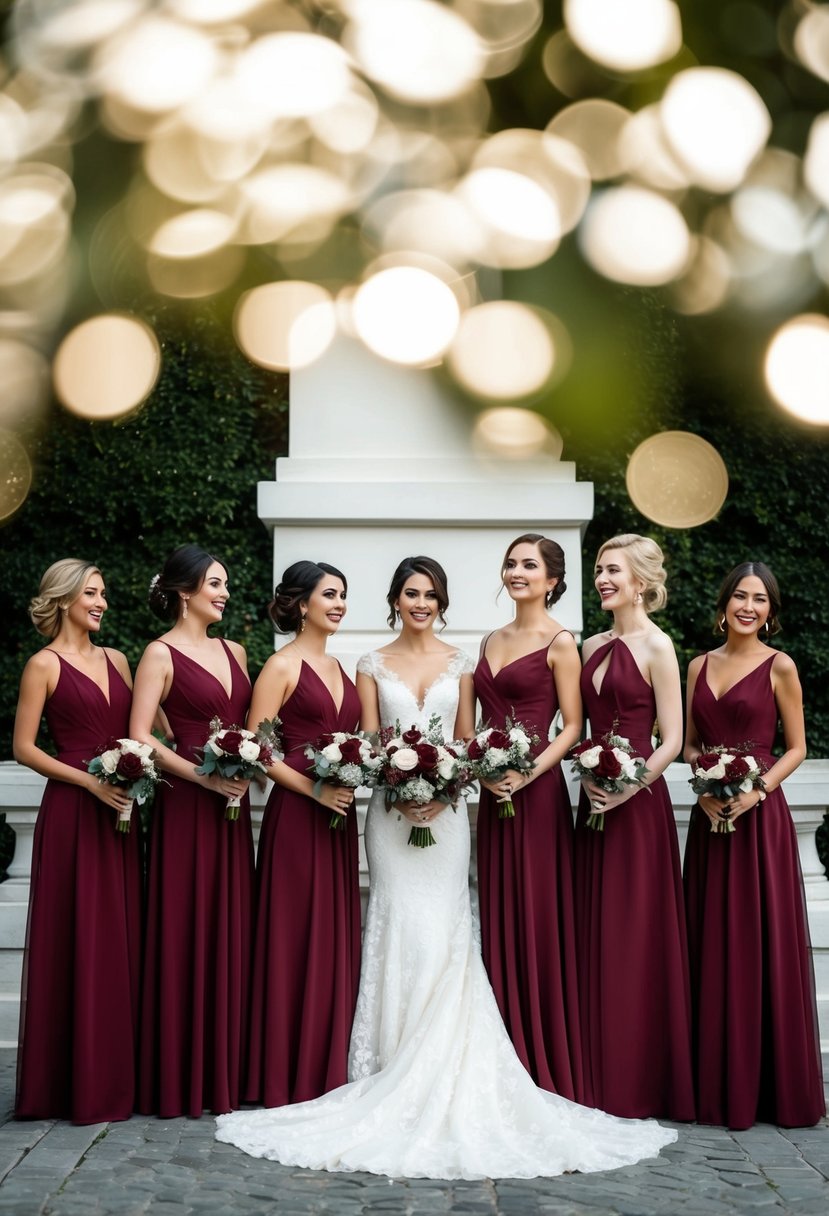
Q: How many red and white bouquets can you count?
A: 7